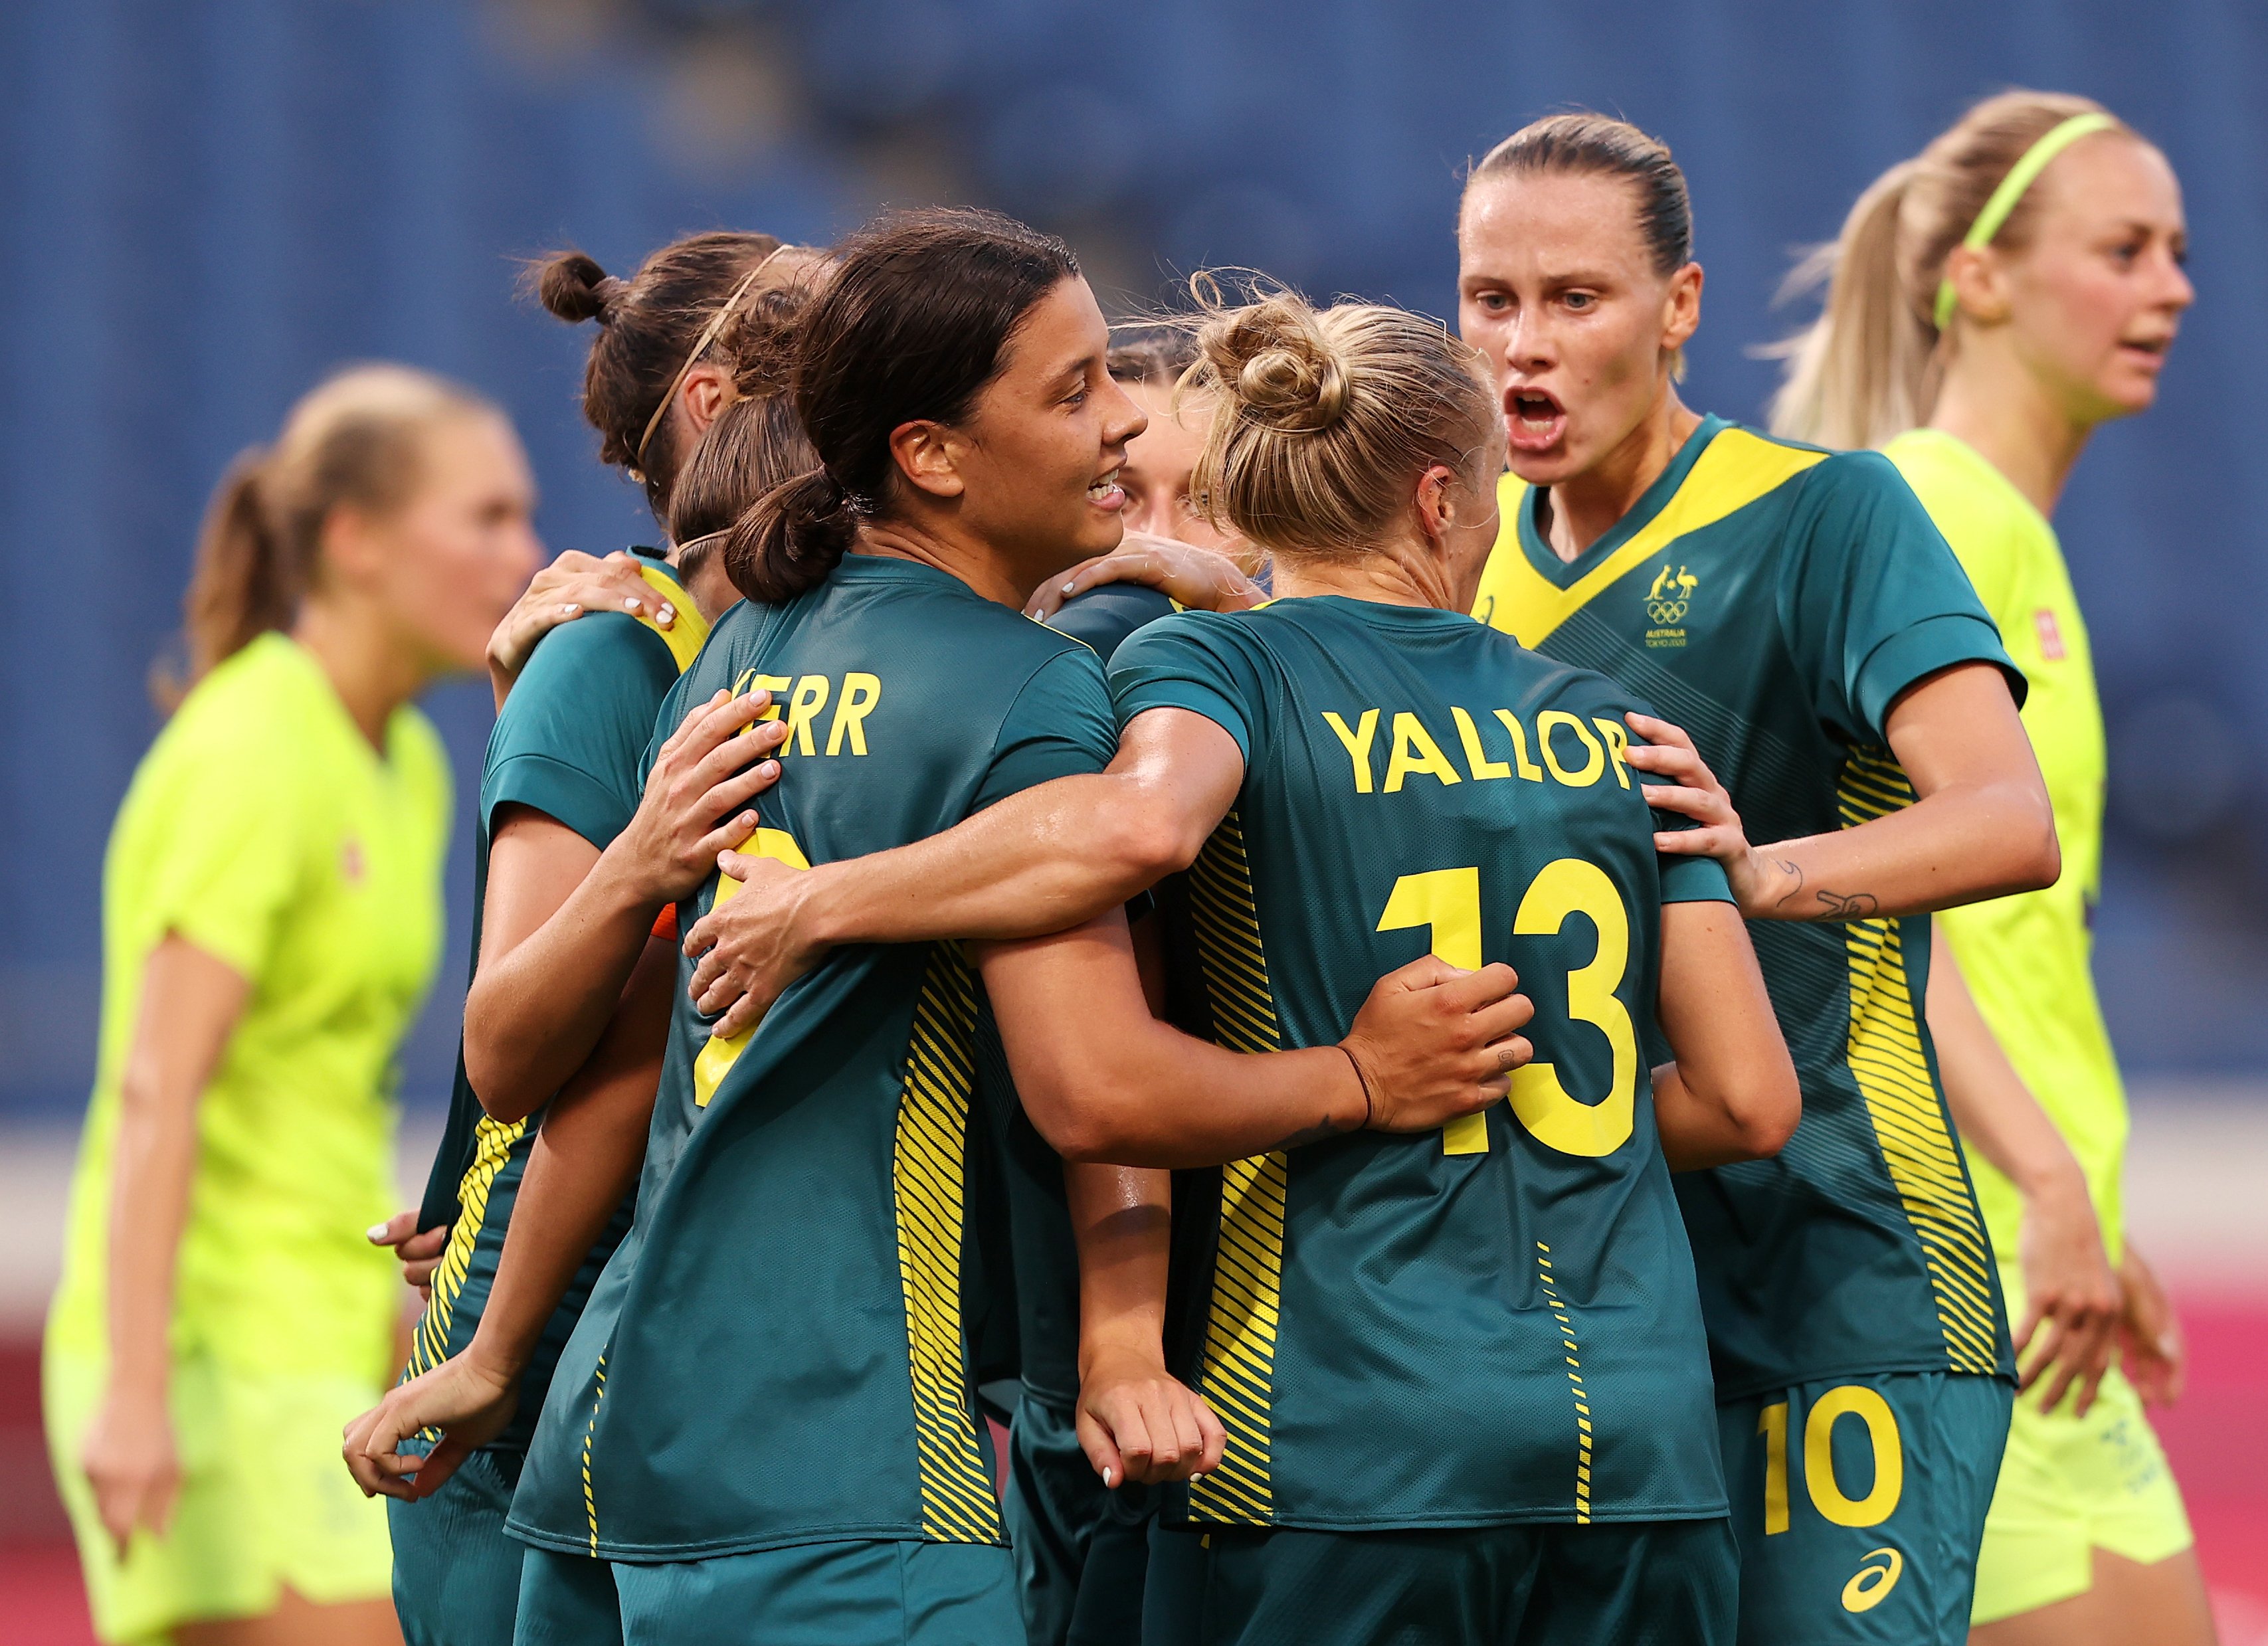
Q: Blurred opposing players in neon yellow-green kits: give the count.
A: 2